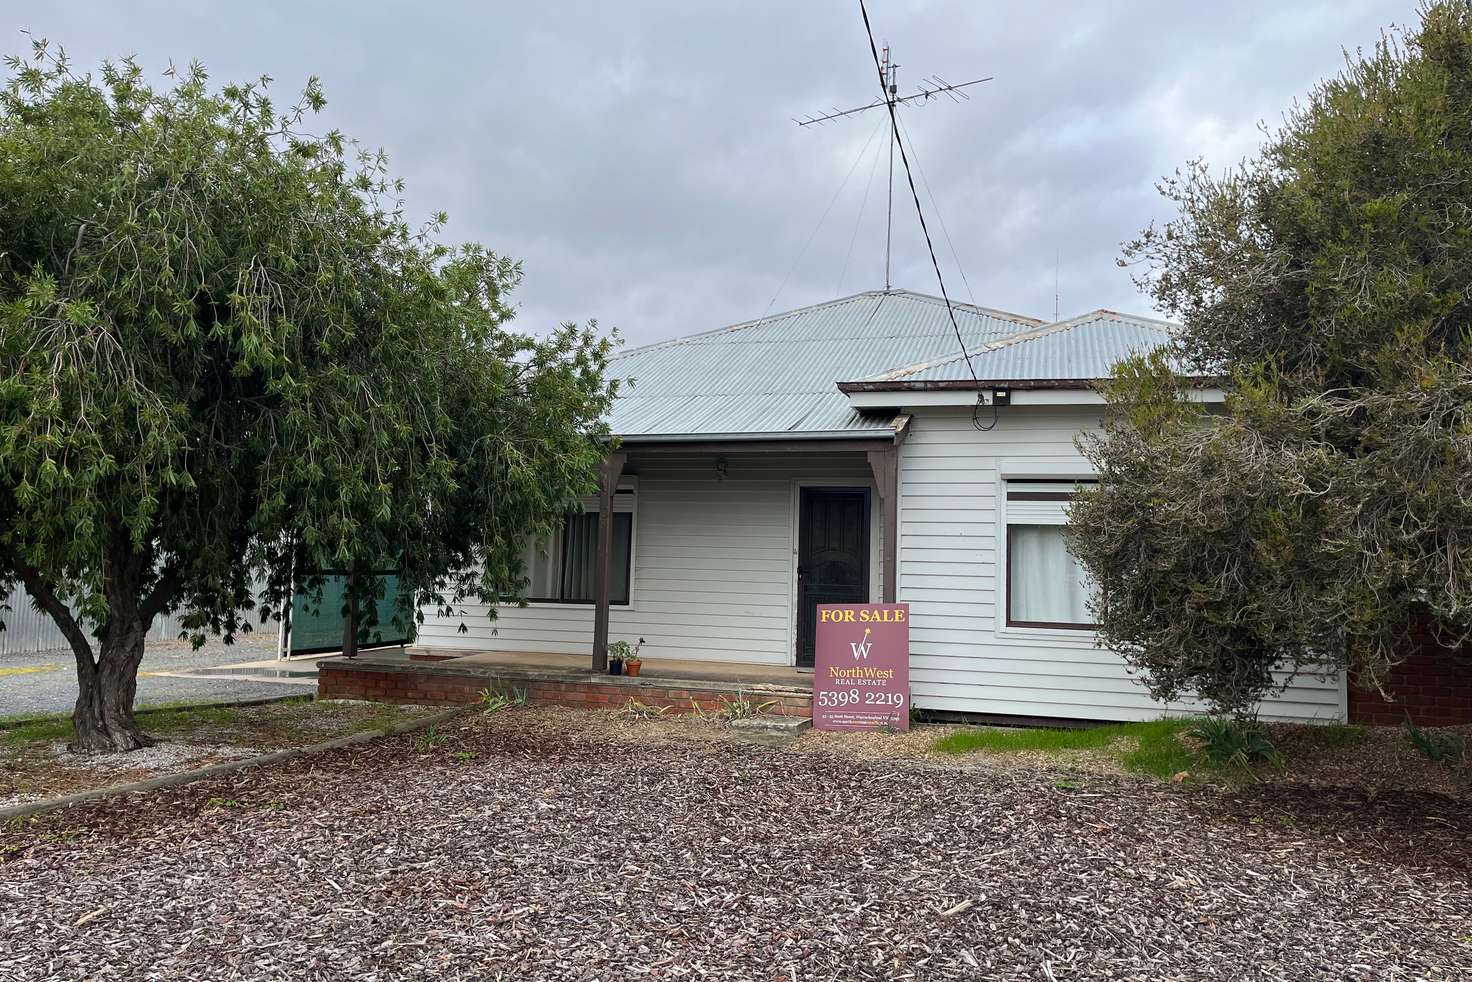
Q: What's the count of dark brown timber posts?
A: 3